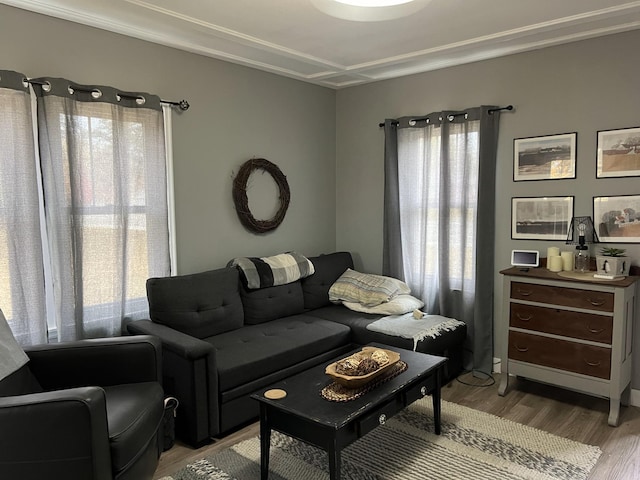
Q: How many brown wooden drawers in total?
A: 3